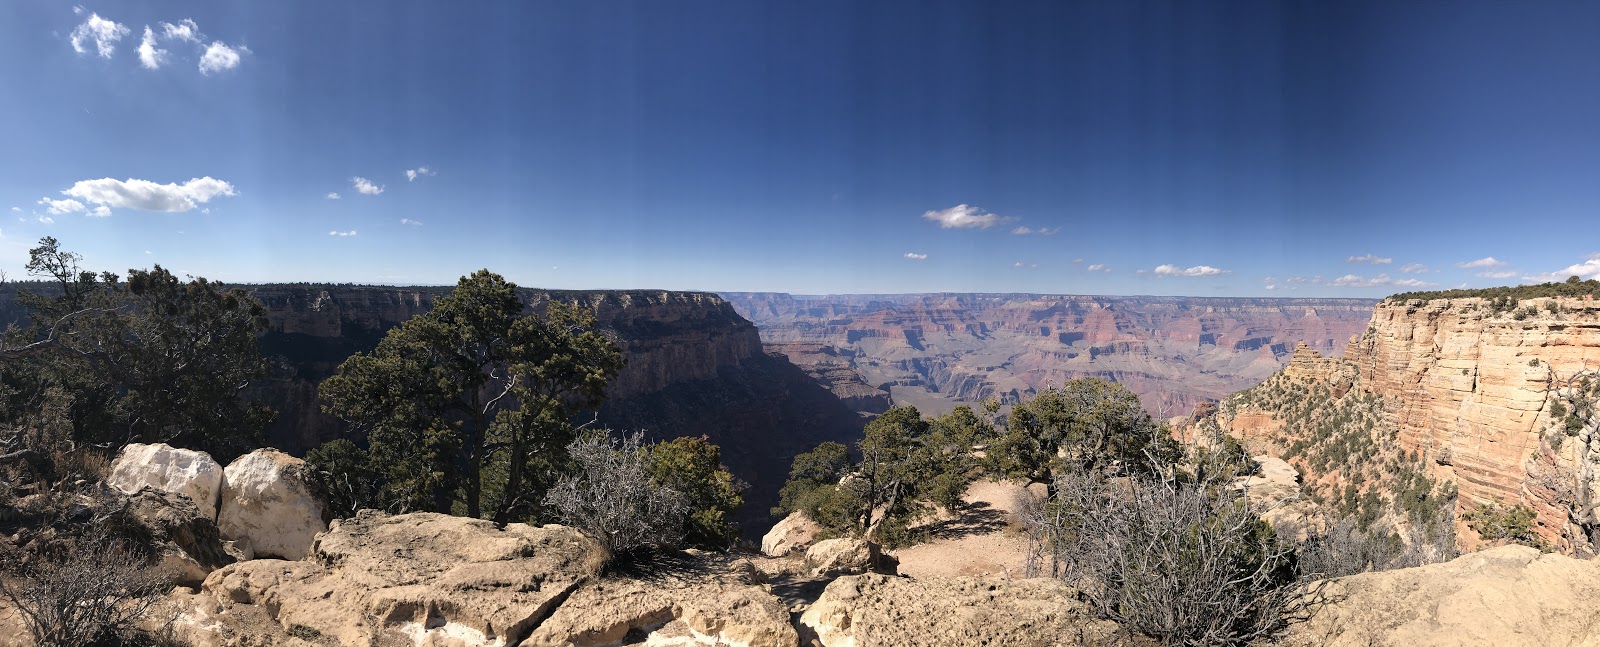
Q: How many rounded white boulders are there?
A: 2